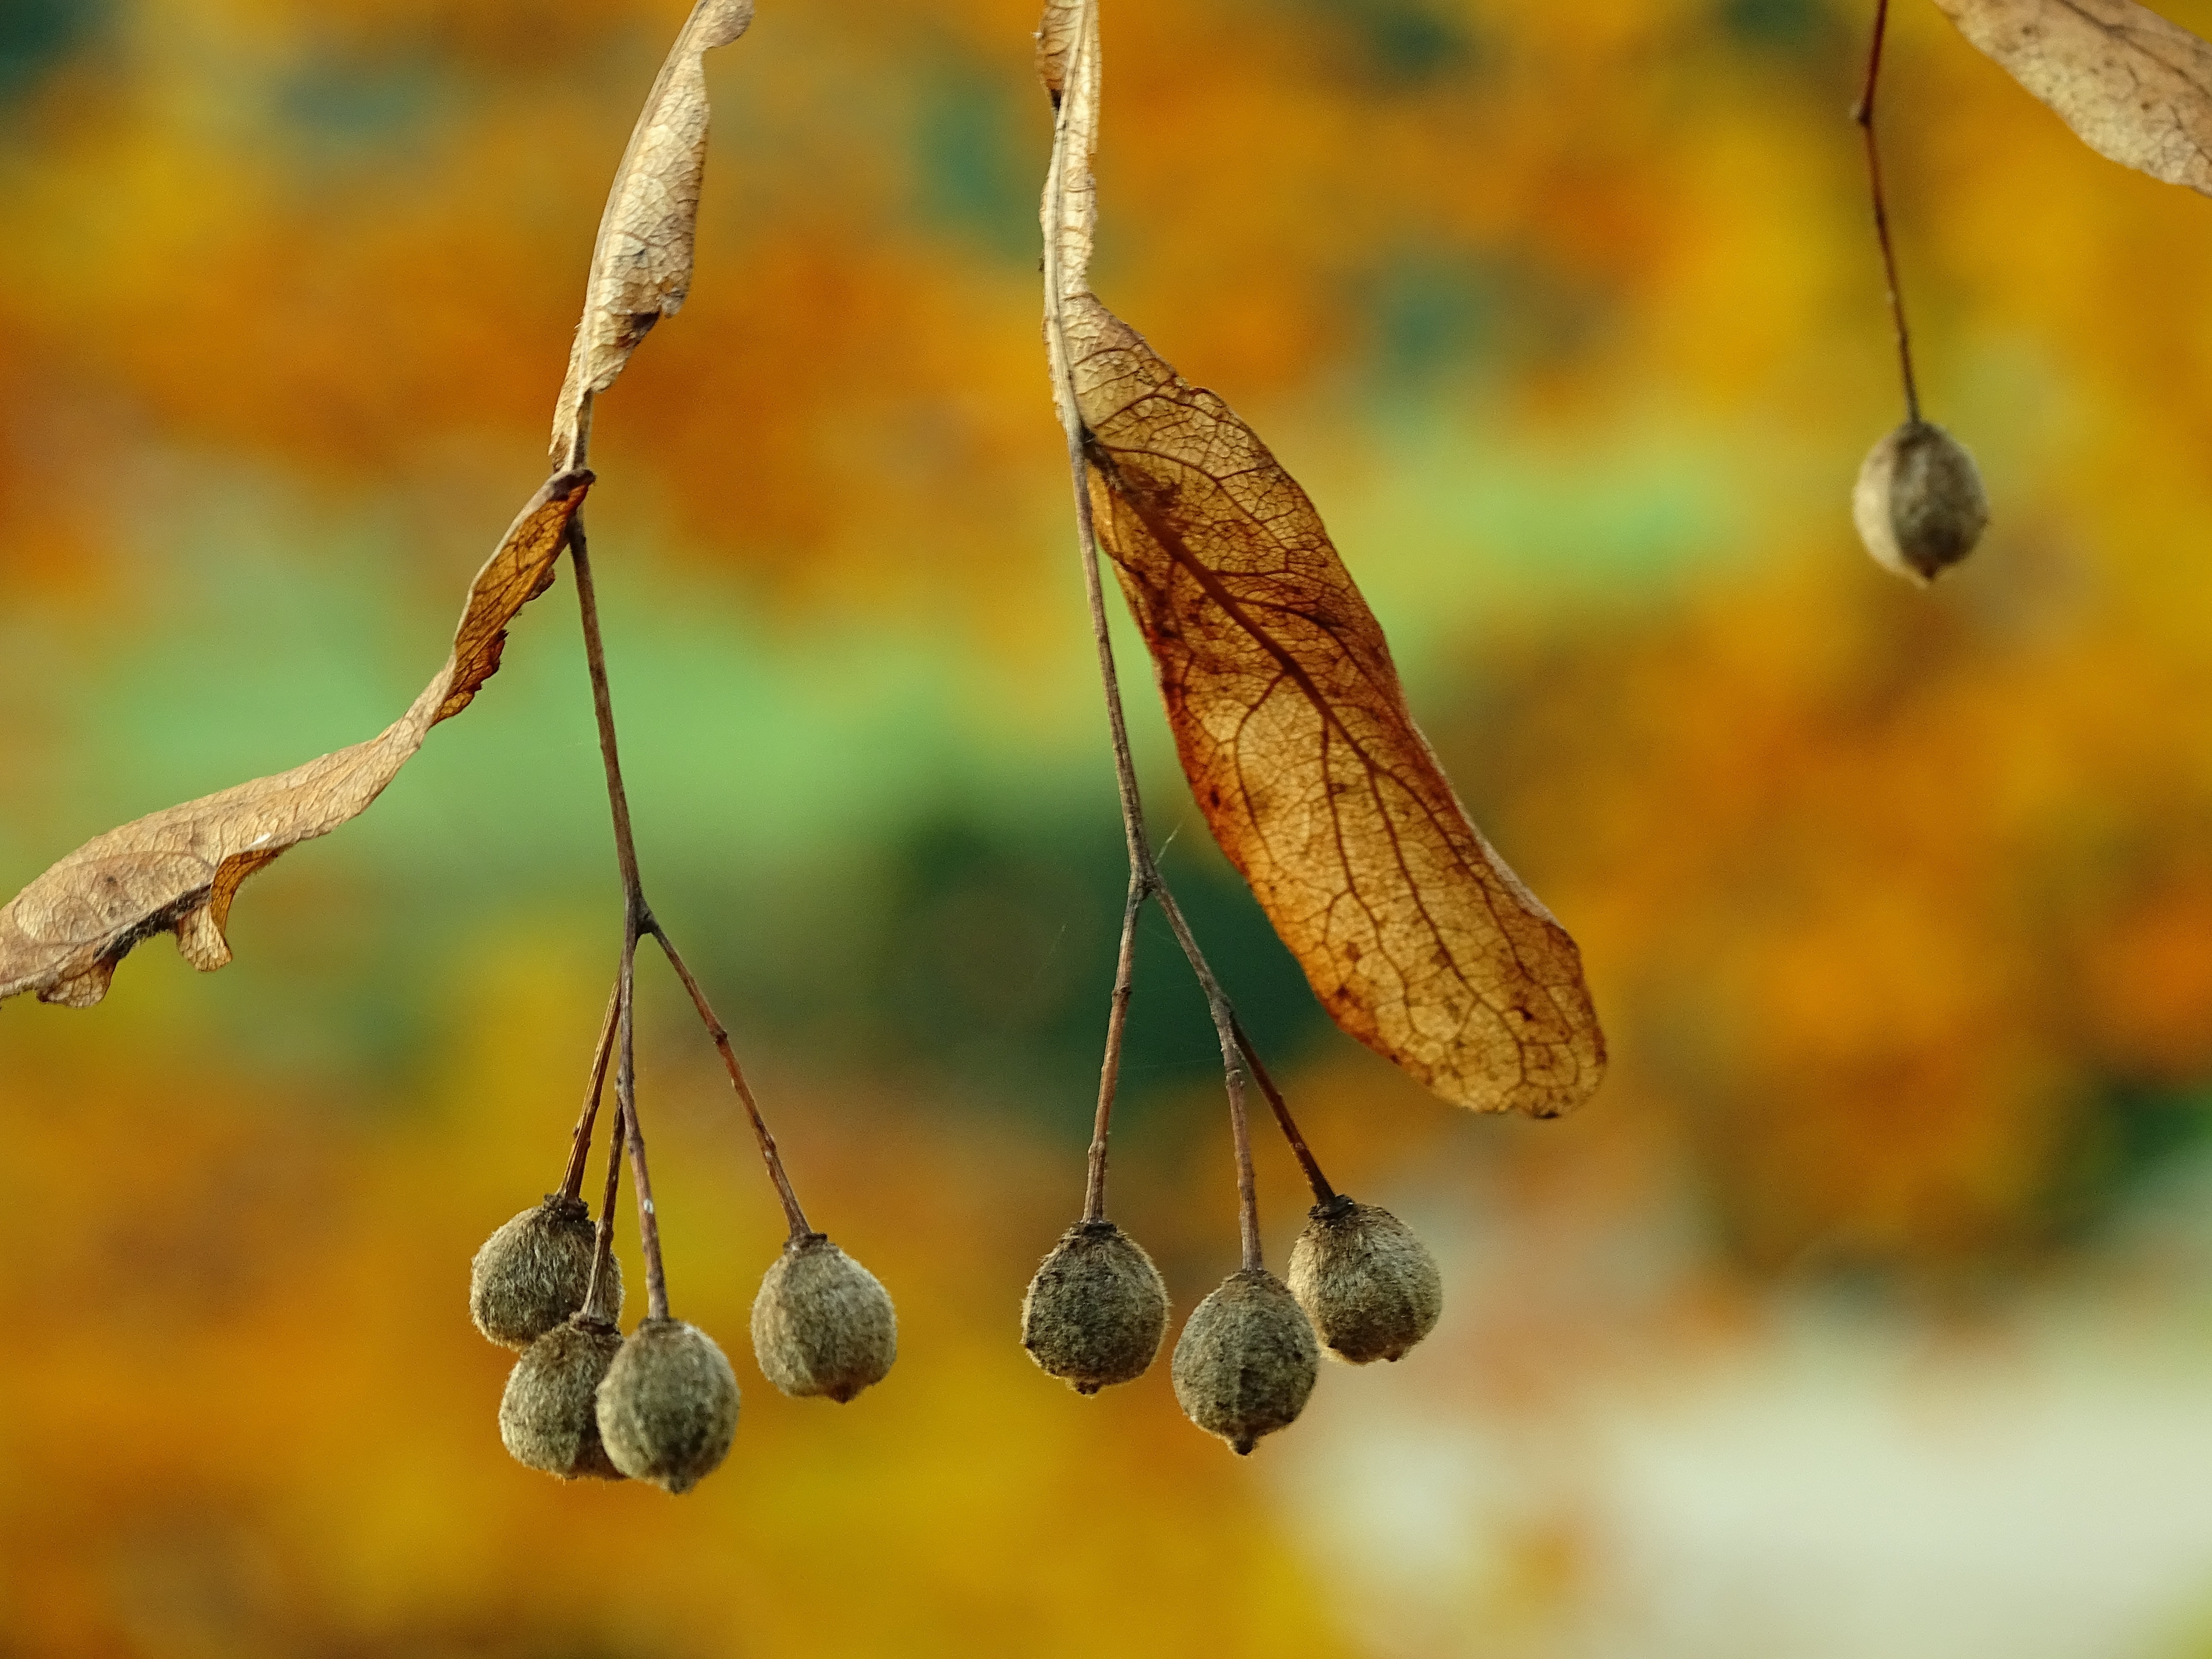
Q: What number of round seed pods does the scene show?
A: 8